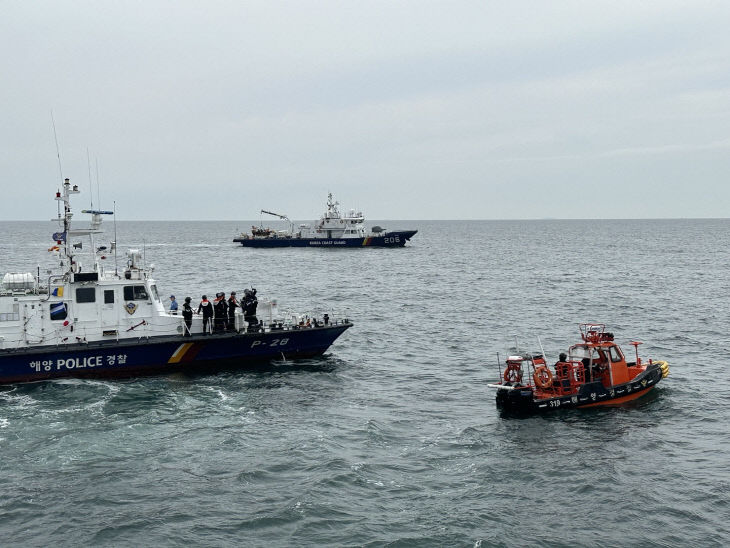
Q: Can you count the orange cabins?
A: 1